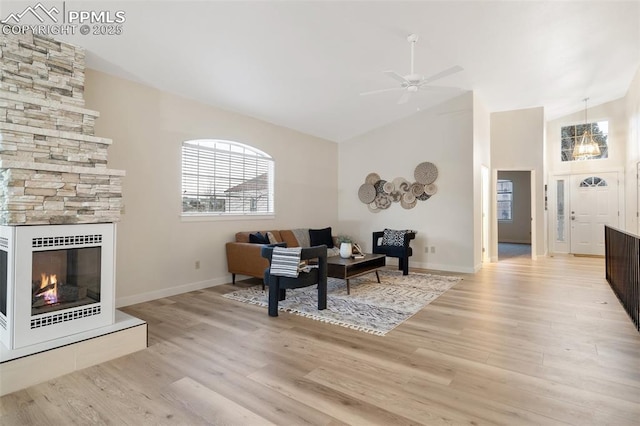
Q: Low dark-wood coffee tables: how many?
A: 1